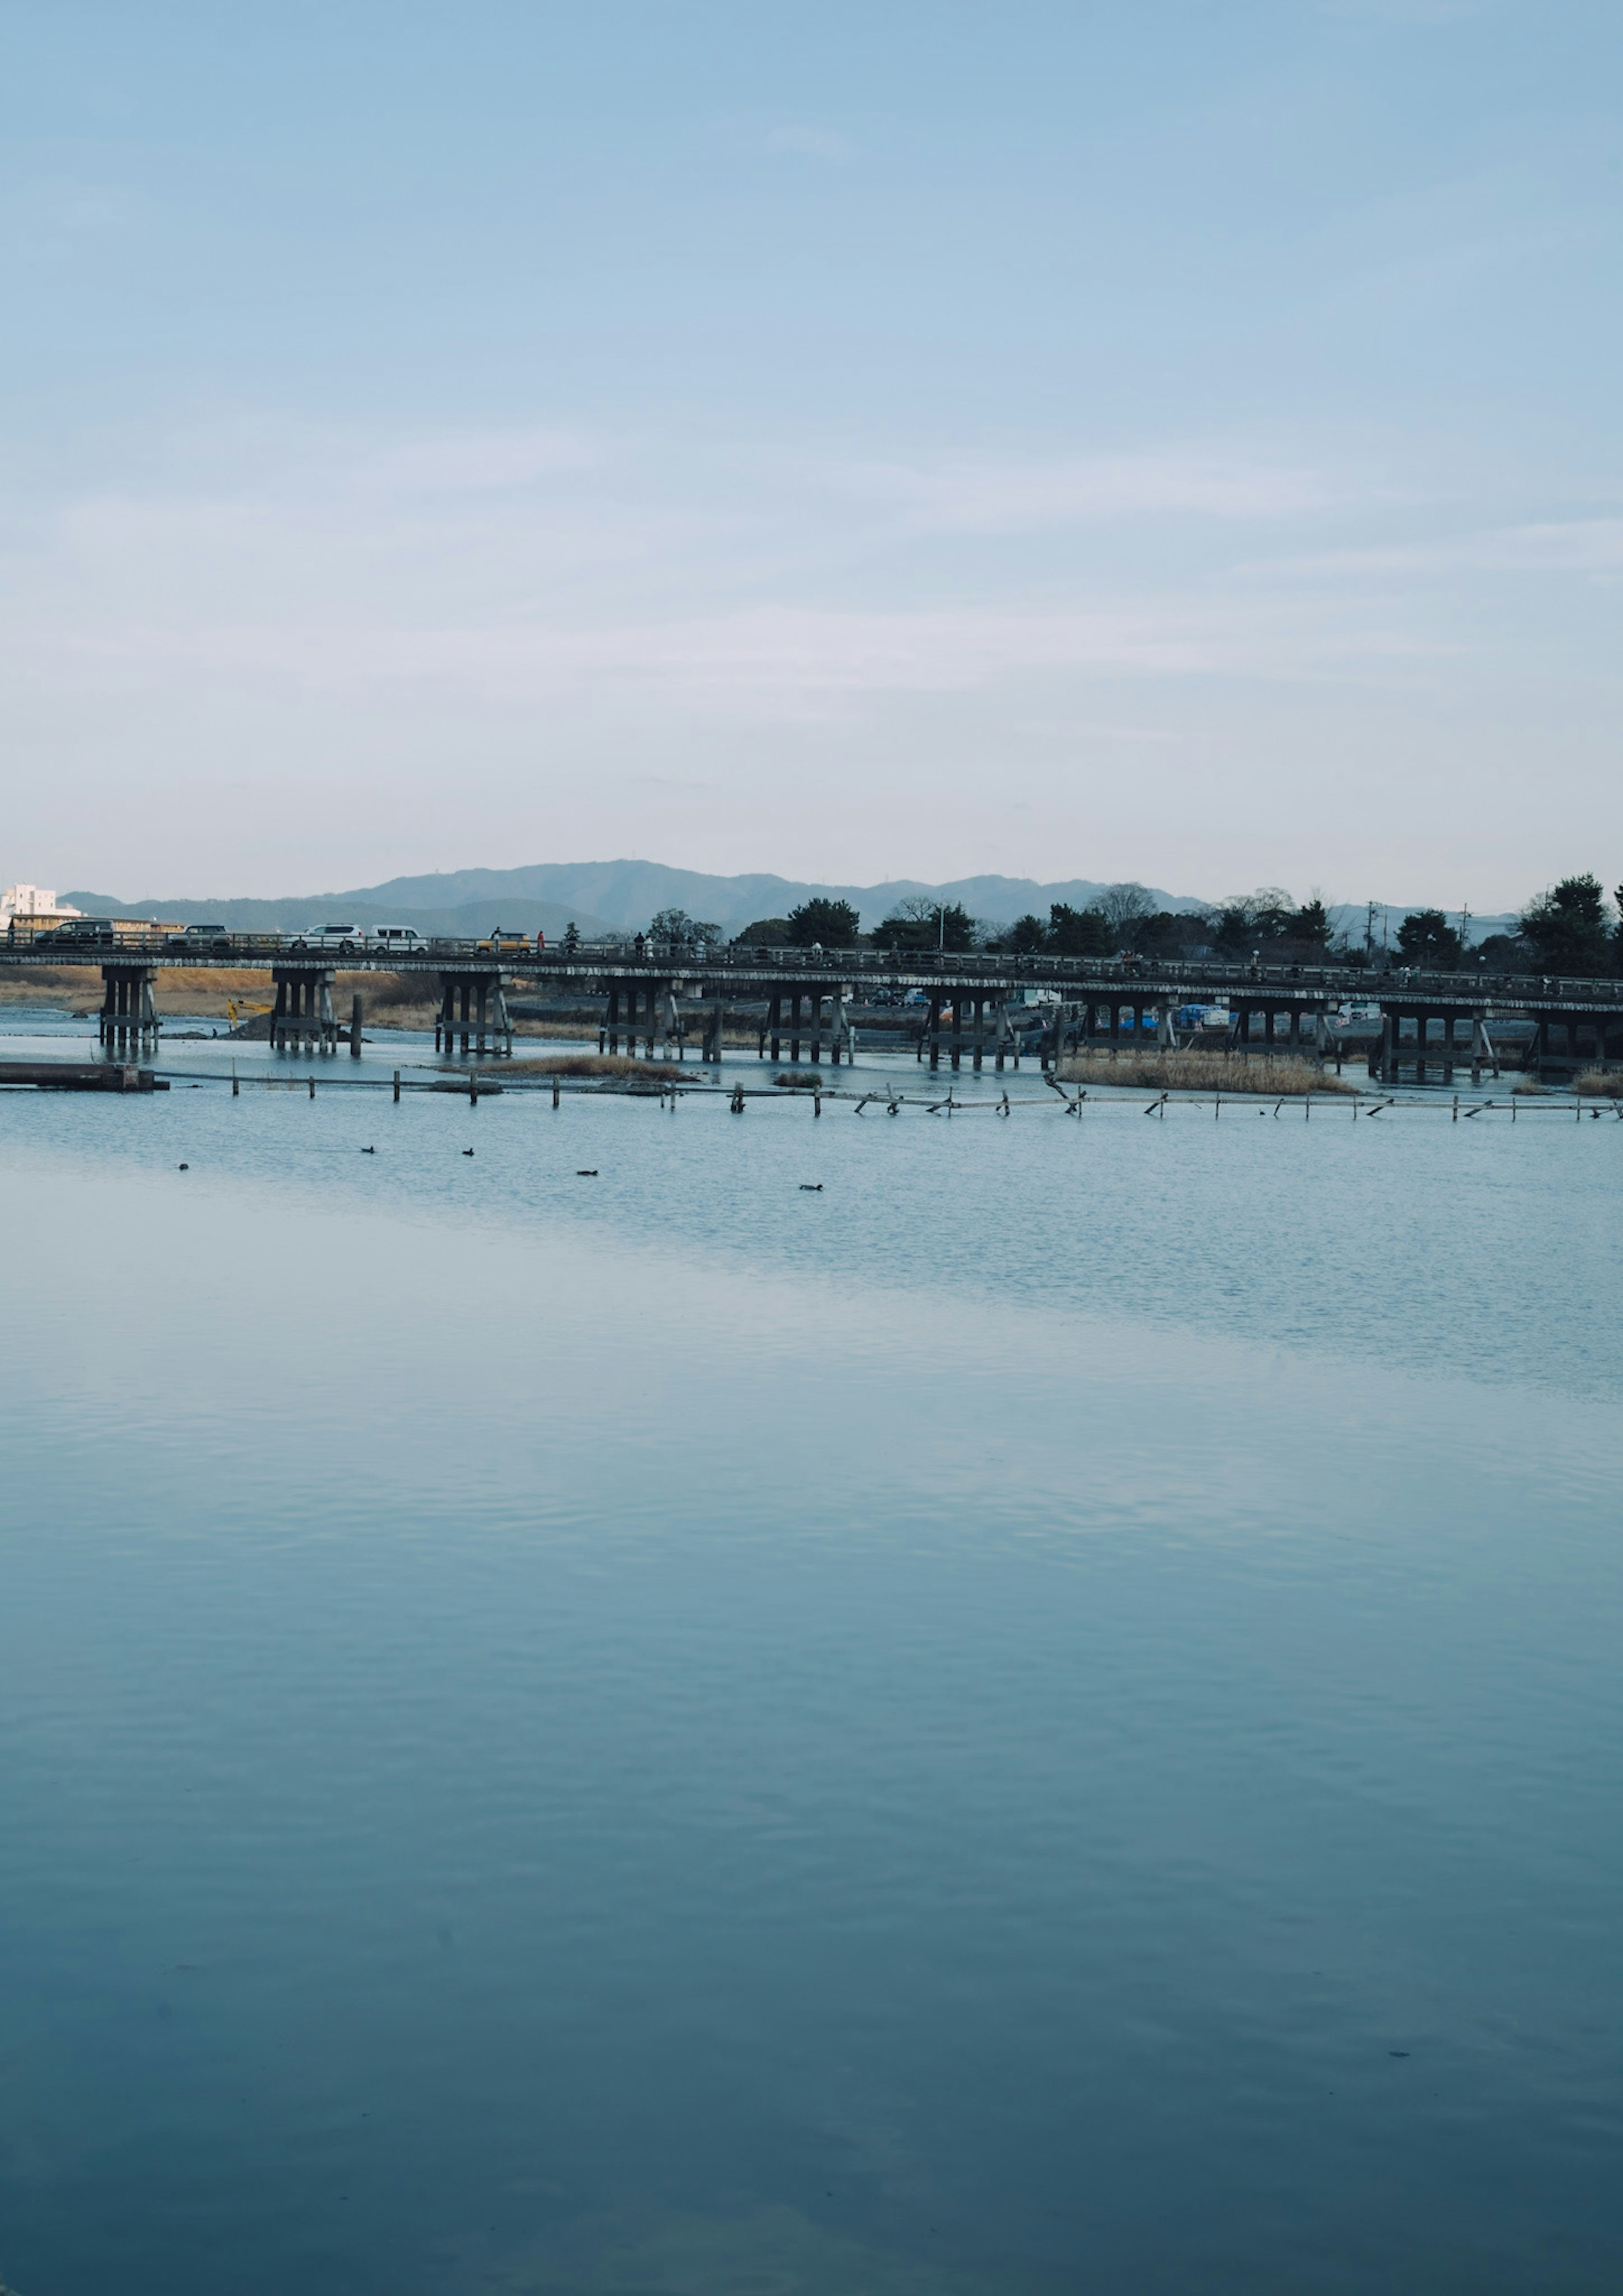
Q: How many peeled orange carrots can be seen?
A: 0